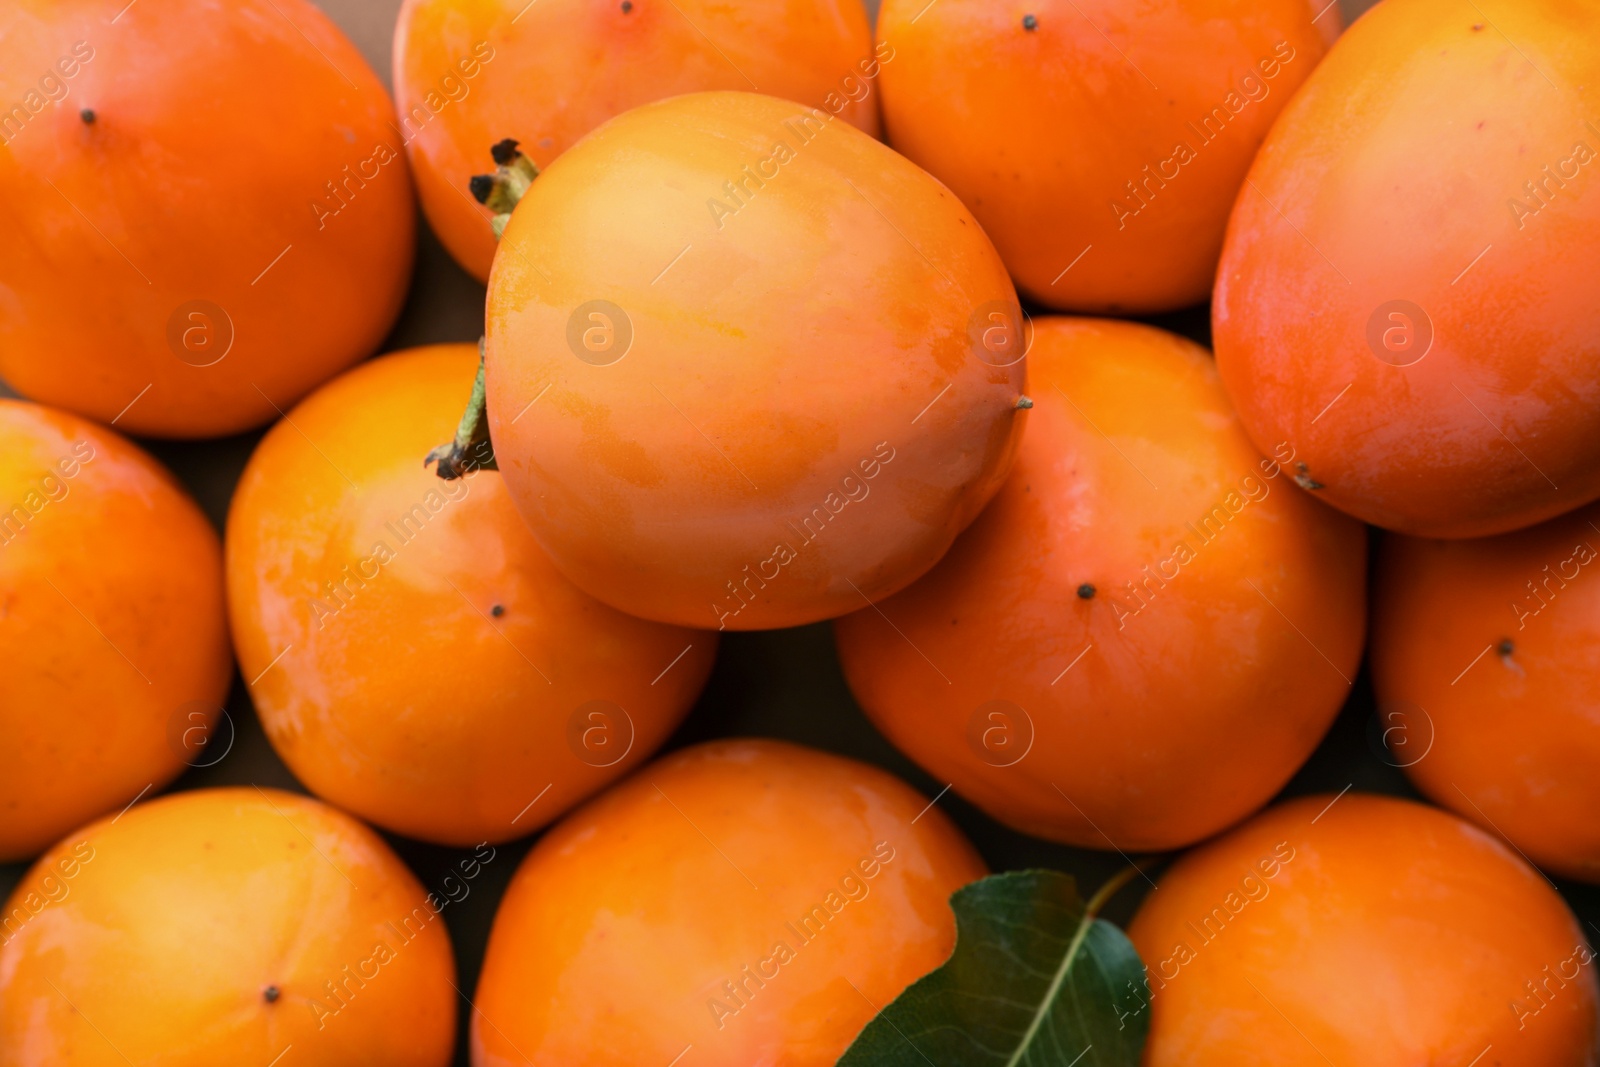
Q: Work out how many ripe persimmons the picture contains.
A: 12